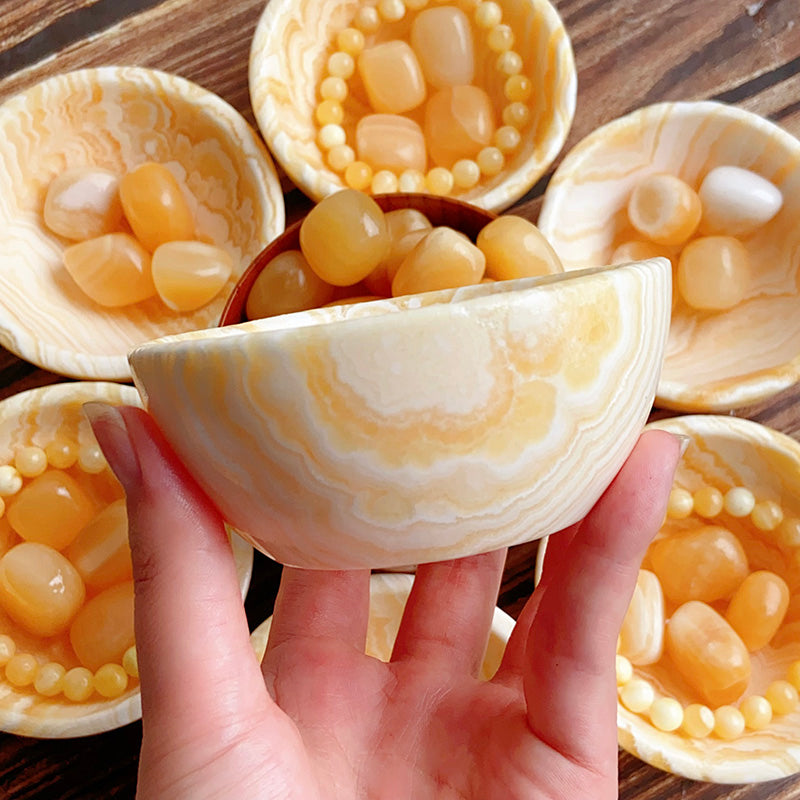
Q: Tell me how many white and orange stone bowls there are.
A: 7